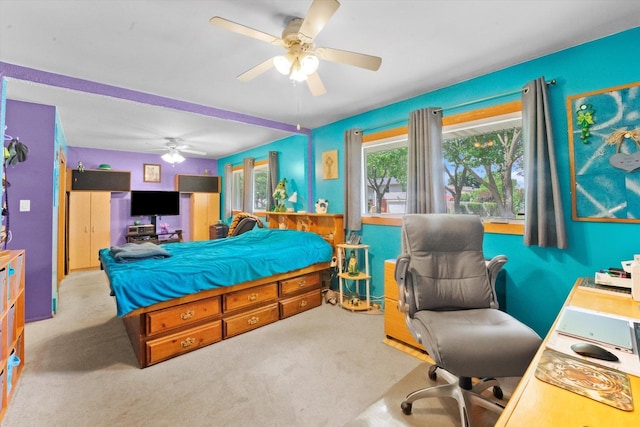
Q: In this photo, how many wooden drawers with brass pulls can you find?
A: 6